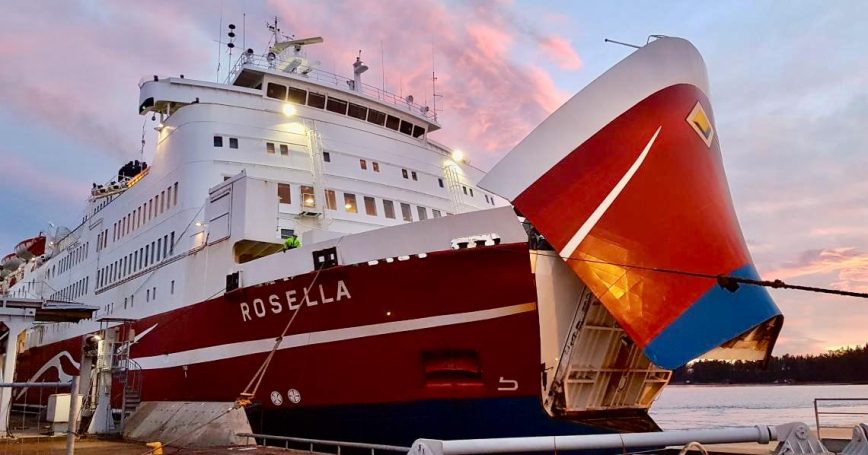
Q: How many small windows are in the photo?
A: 14